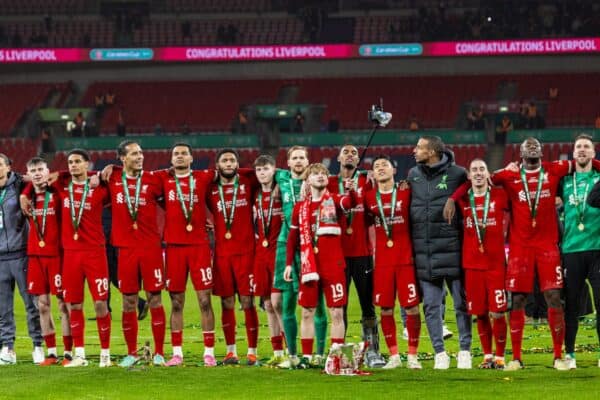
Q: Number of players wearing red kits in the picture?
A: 11